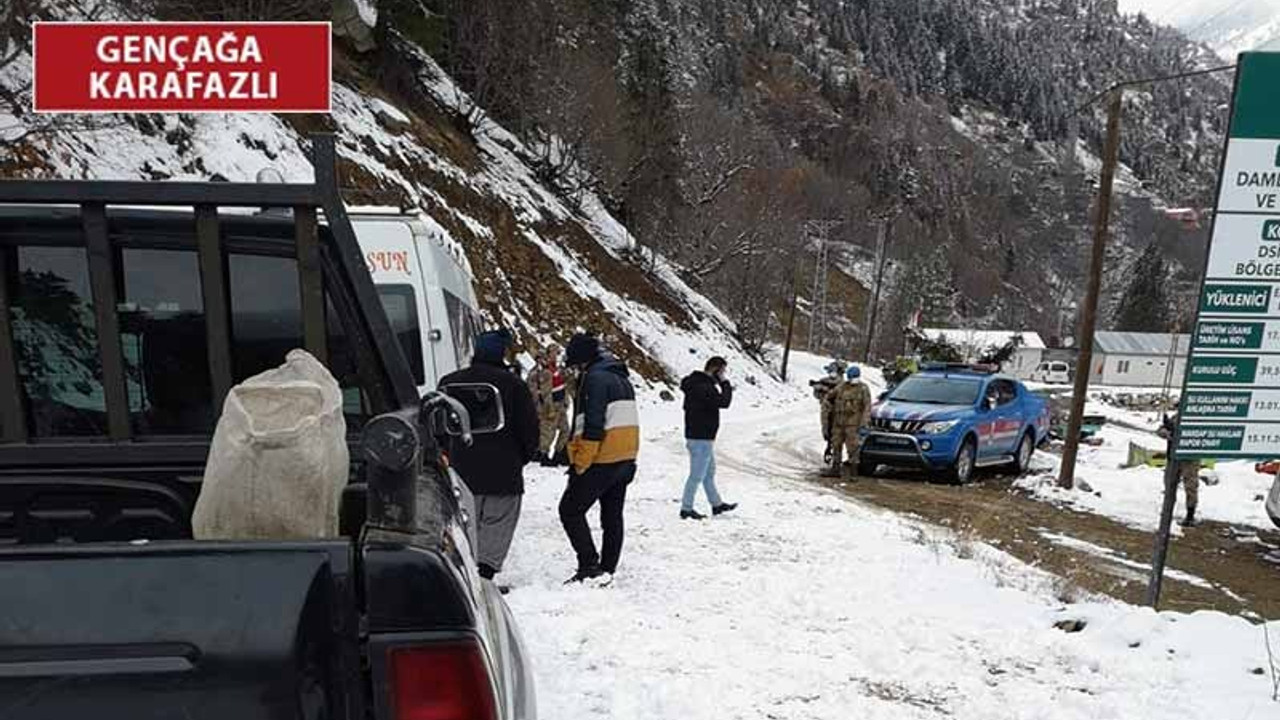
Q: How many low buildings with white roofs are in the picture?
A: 2